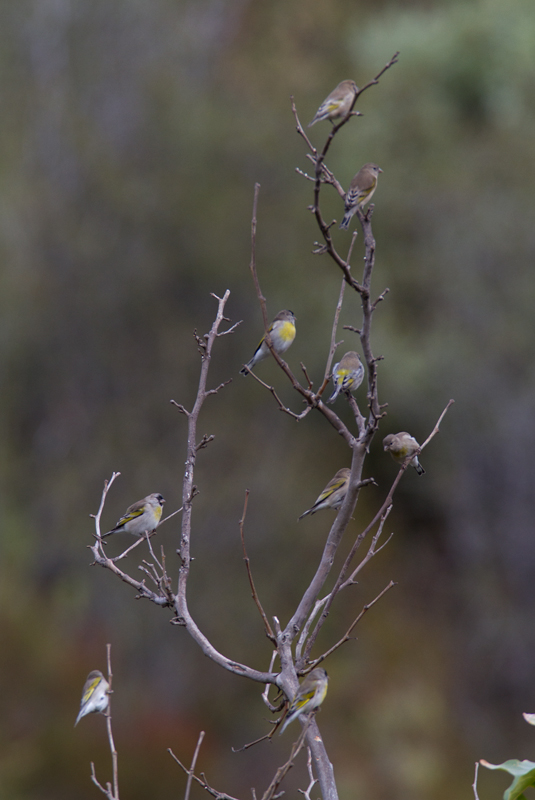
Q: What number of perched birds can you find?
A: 9